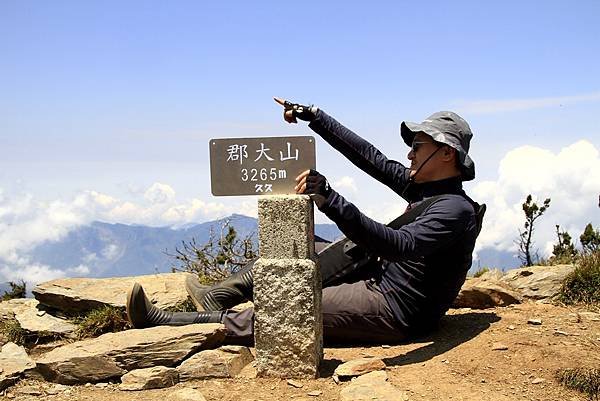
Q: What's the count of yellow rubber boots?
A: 0